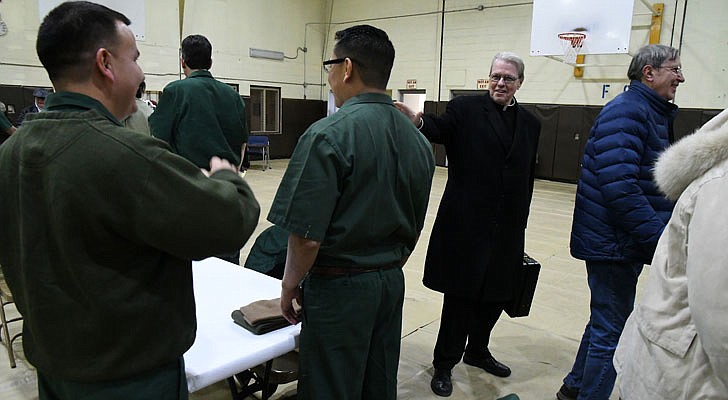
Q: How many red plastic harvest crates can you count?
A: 0